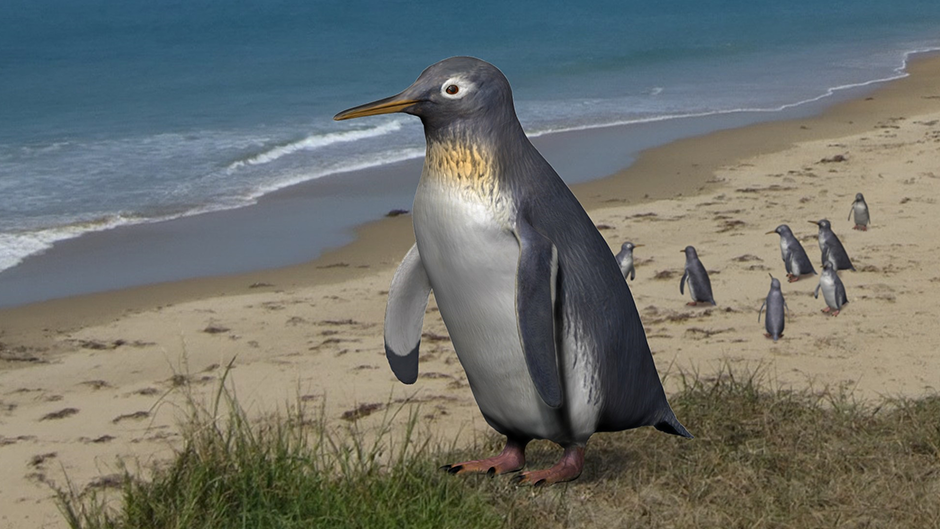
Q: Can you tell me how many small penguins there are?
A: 7